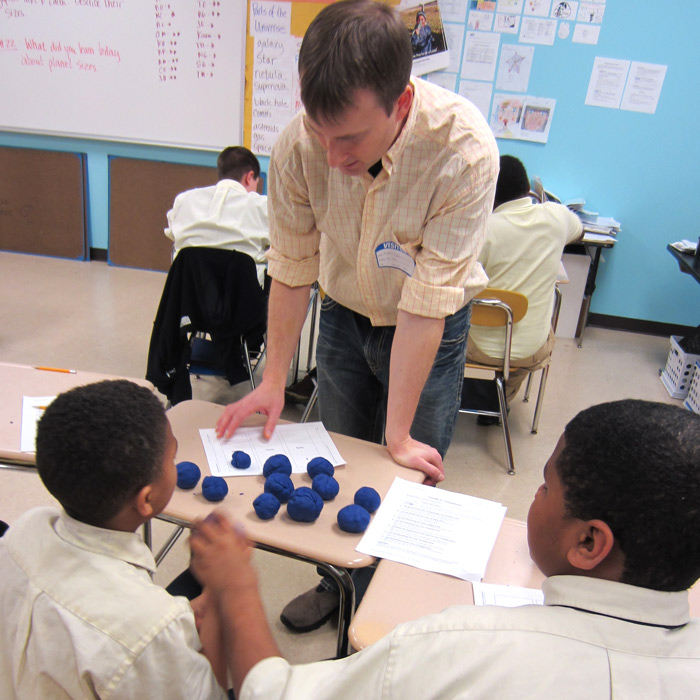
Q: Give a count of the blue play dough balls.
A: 11